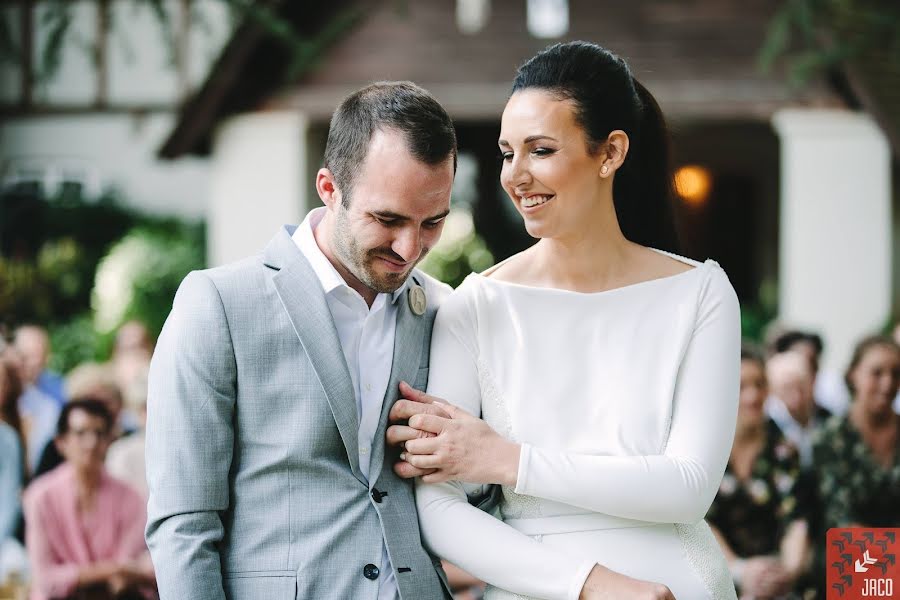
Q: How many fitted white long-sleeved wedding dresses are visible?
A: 1